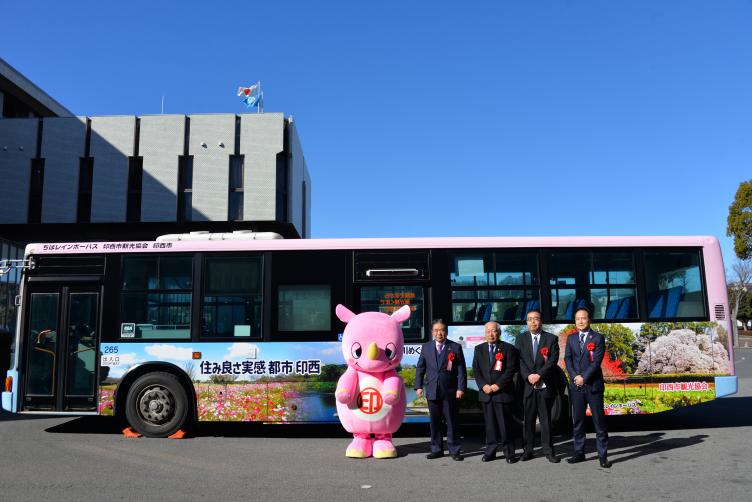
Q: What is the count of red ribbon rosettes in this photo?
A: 4